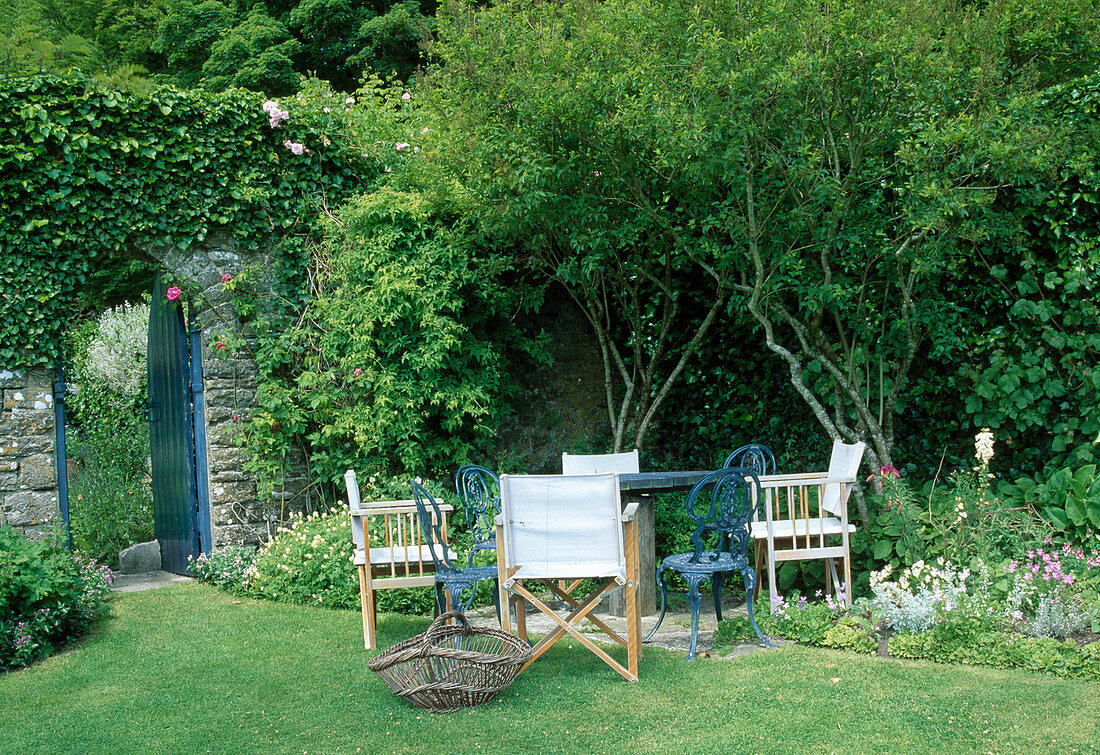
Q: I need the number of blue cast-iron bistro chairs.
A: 4